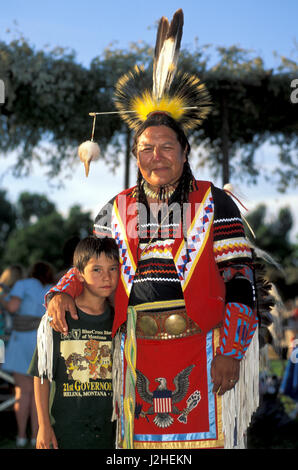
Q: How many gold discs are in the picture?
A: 2